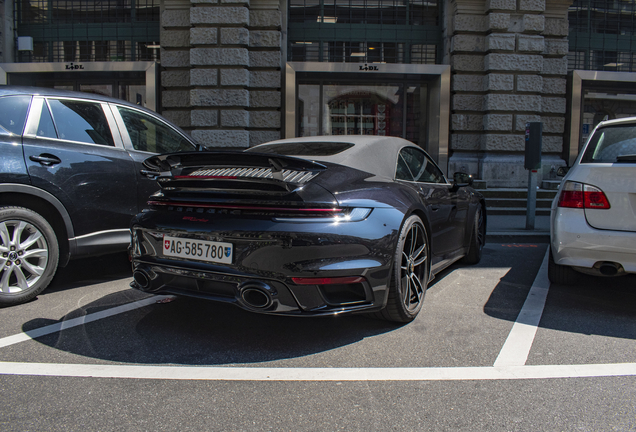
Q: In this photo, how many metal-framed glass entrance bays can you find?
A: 3